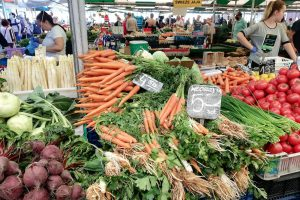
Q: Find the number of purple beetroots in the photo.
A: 13